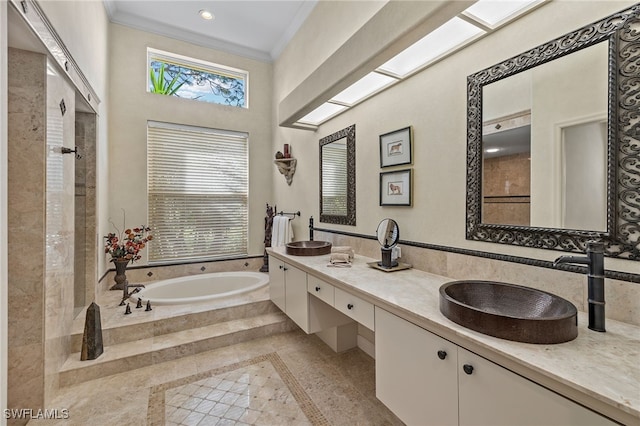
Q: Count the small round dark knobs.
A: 6